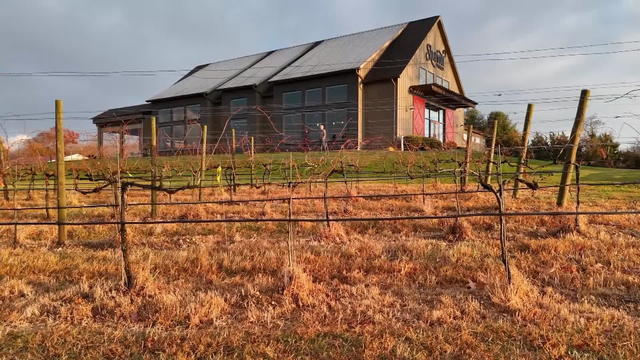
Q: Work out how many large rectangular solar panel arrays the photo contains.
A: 3